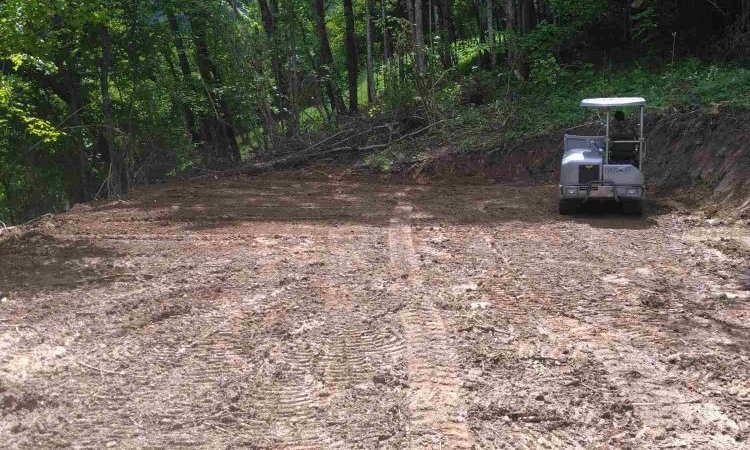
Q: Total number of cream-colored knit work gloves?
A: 0